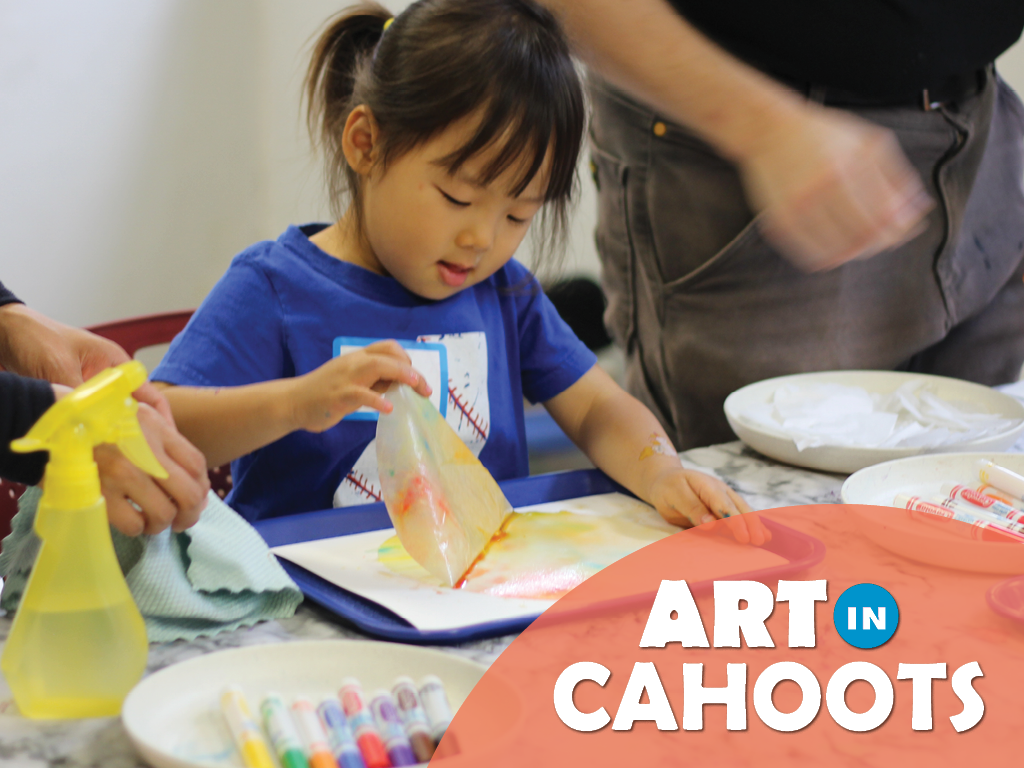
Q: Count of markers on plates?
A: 13